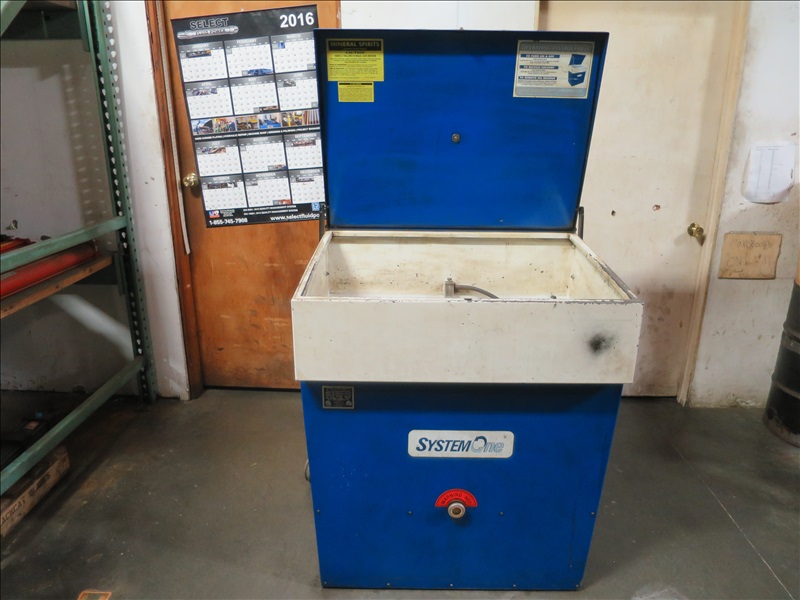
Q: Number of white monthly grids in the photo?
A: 12